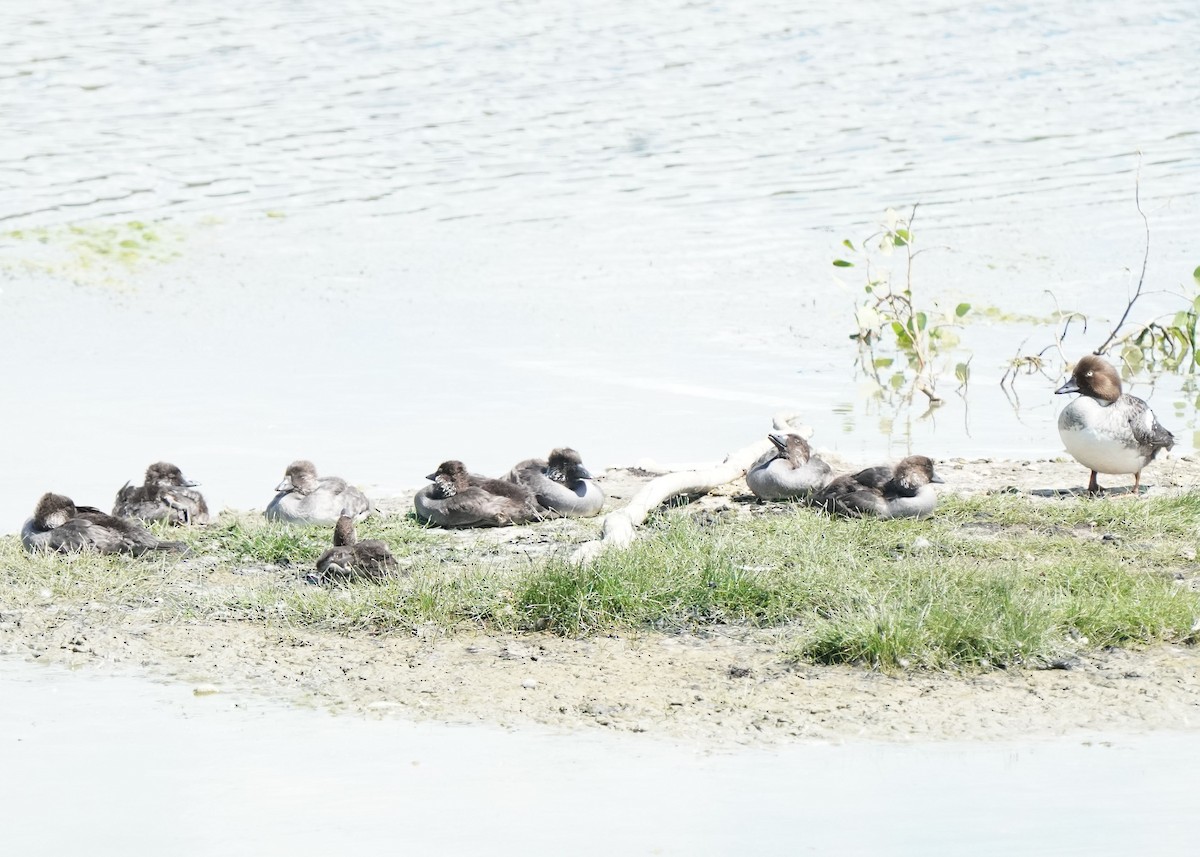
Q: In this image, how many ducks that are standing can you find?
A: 1